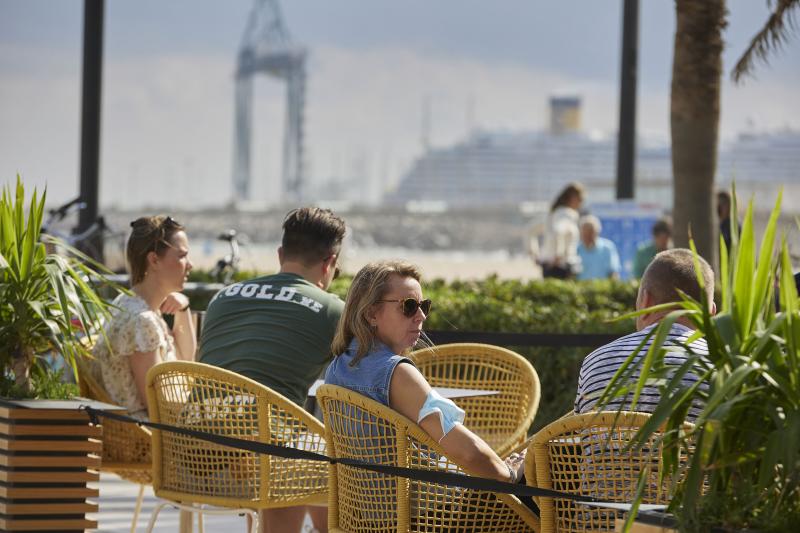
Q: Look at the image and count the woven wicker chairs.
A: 5